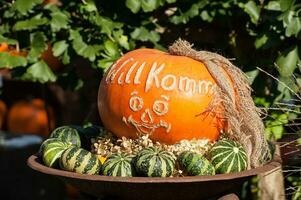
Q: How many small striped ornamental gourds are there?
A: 7